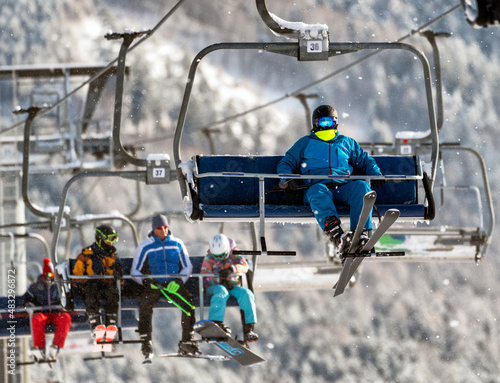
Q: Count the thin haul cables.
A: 2